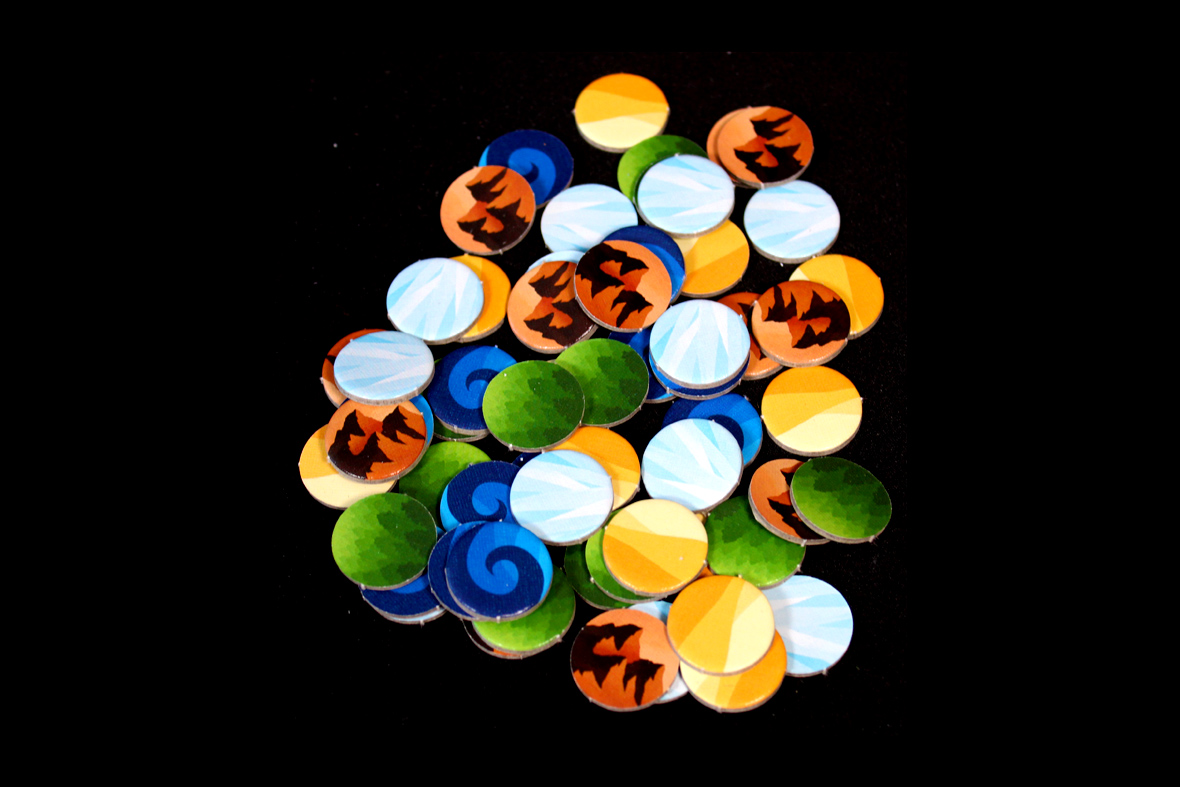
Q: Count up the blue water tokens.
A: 12